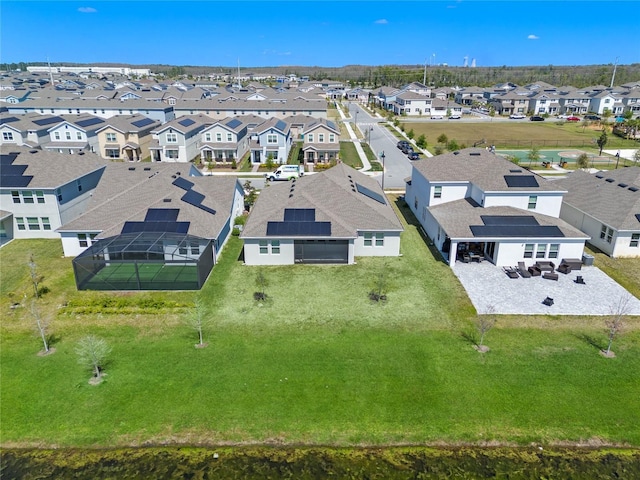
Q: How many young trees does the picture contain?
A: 8